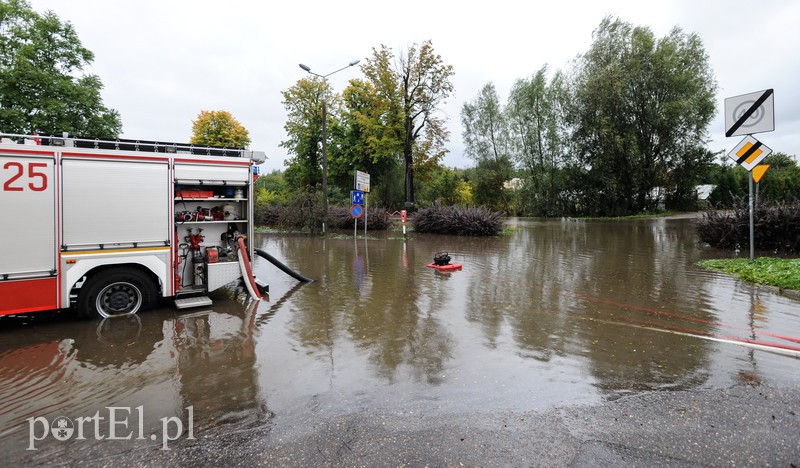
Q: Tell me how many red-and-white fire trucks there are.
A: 1